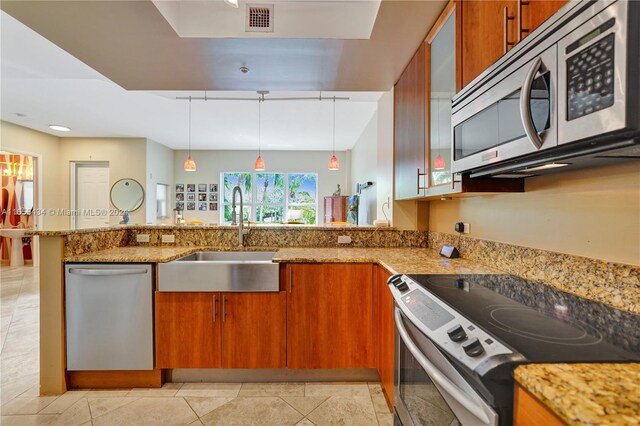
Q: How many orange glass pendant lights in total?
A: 3